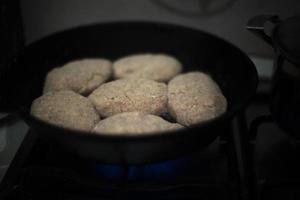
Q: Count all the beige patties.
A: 6